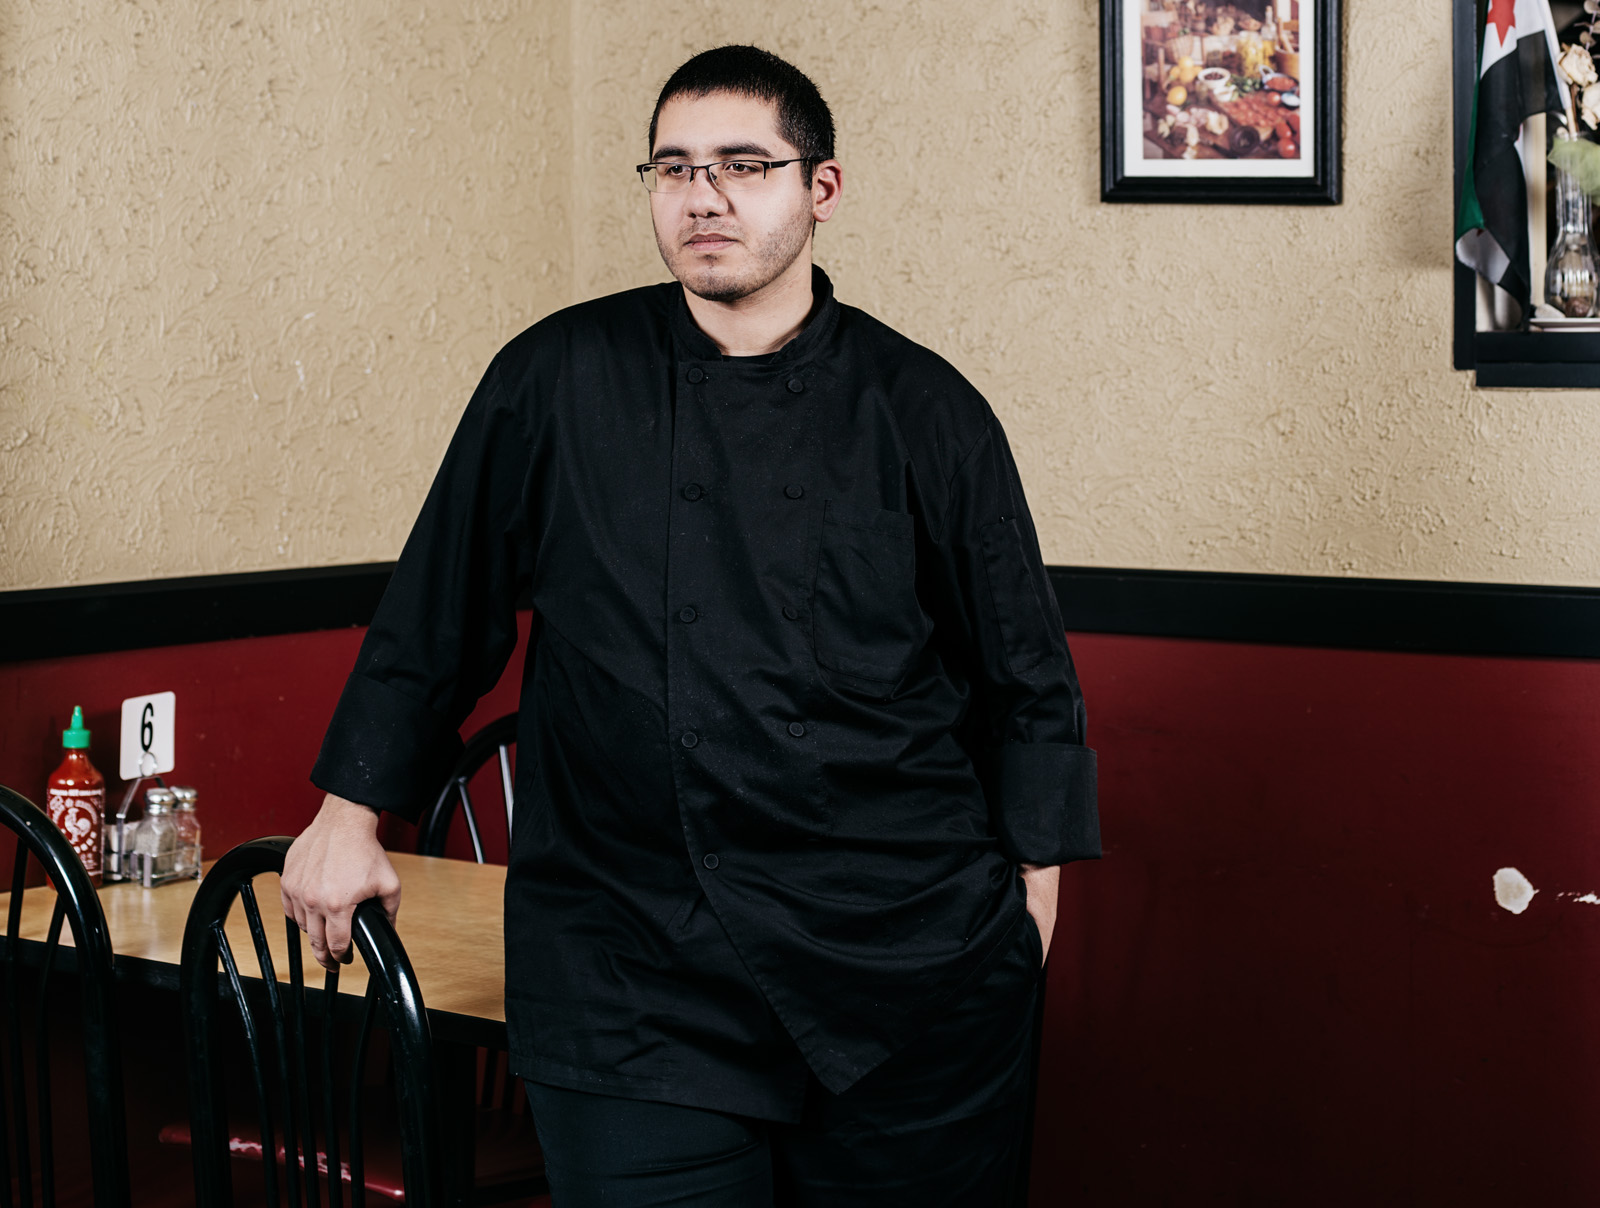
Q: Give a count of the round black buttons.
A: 9